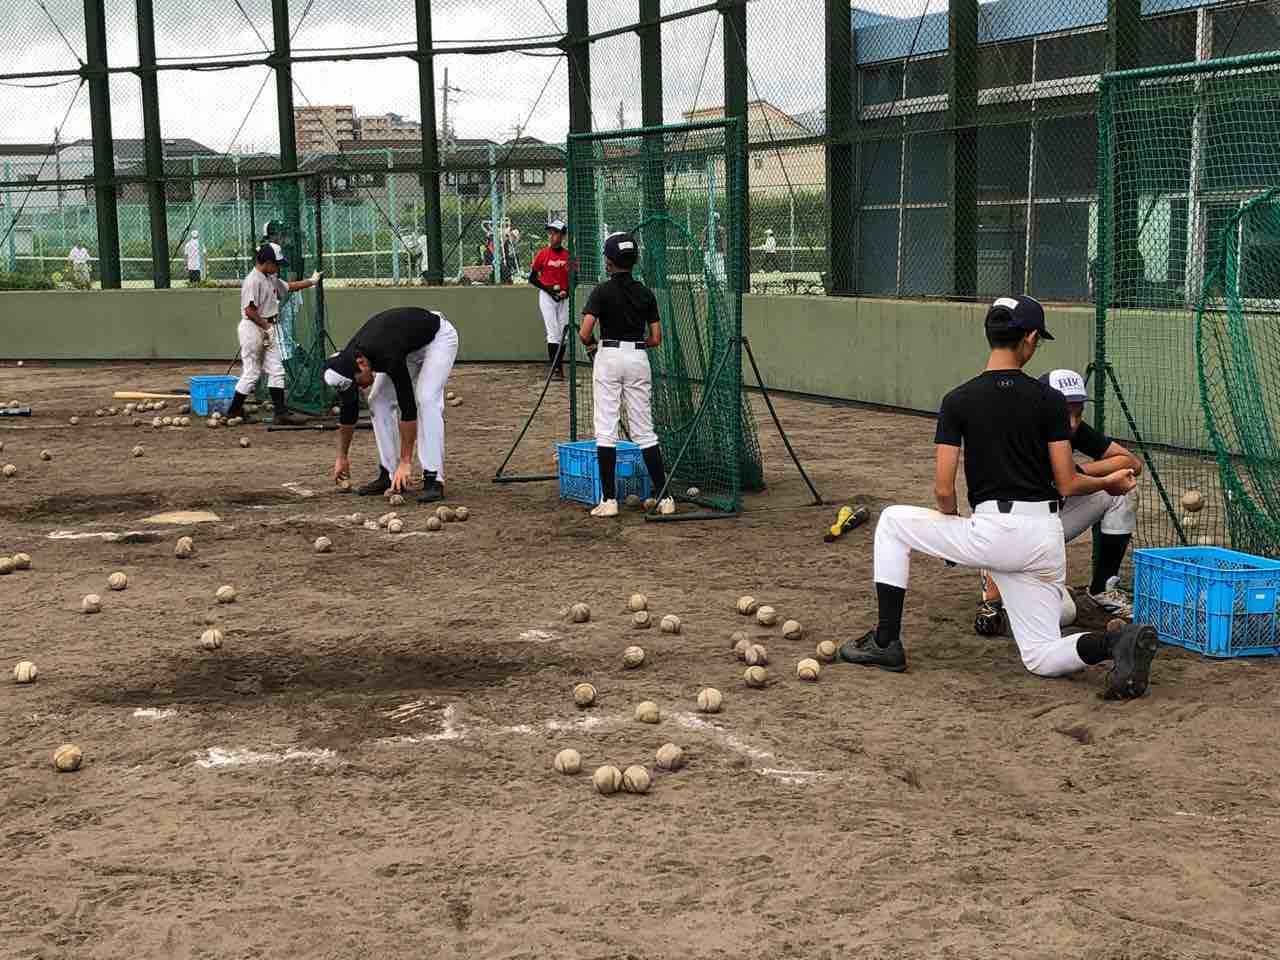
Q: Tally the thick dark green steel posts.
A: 10